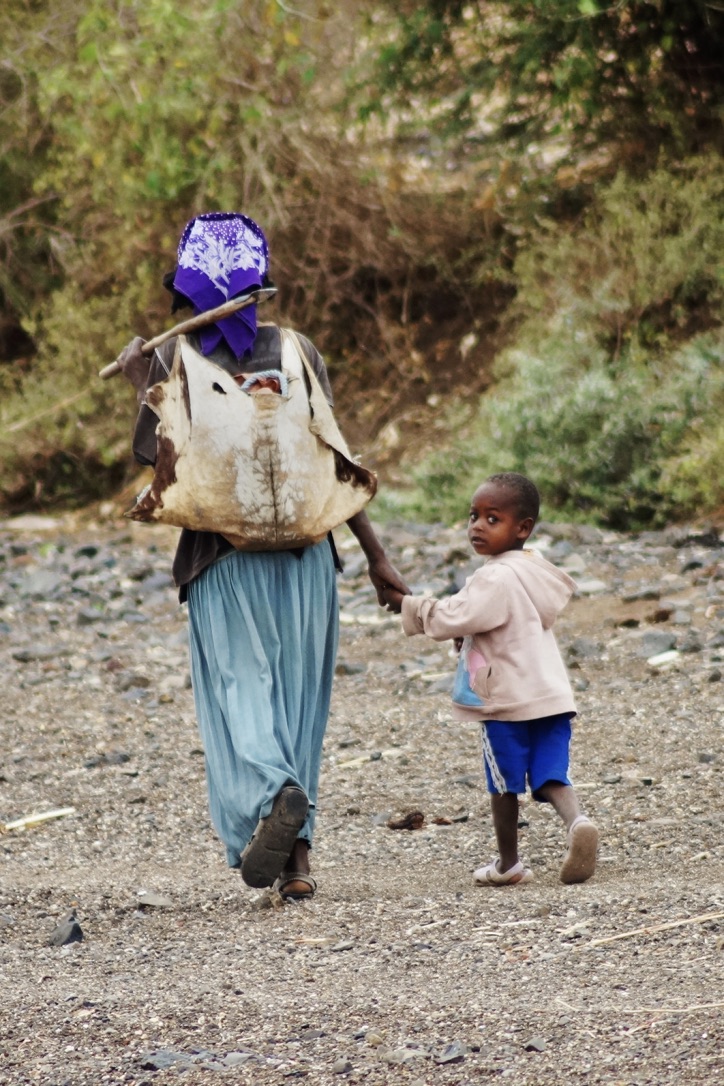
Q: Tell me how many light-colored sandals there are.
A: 2